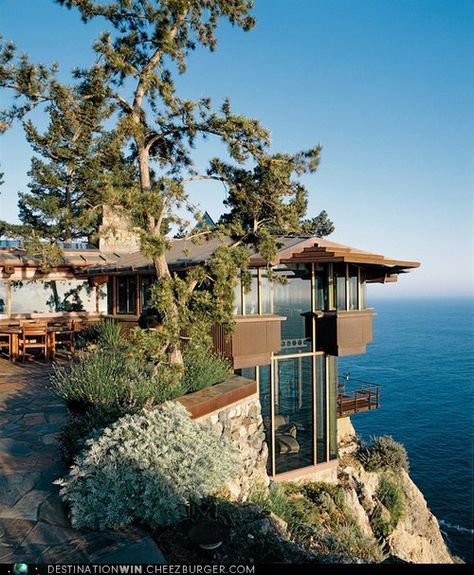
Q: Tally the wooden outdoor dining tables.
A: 1